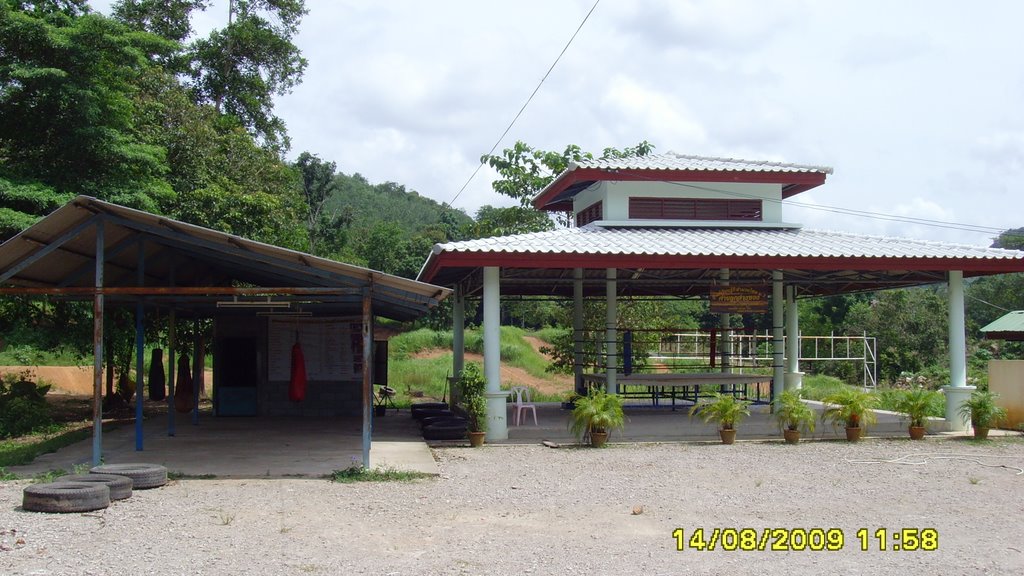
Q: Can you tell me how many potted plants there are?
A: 7